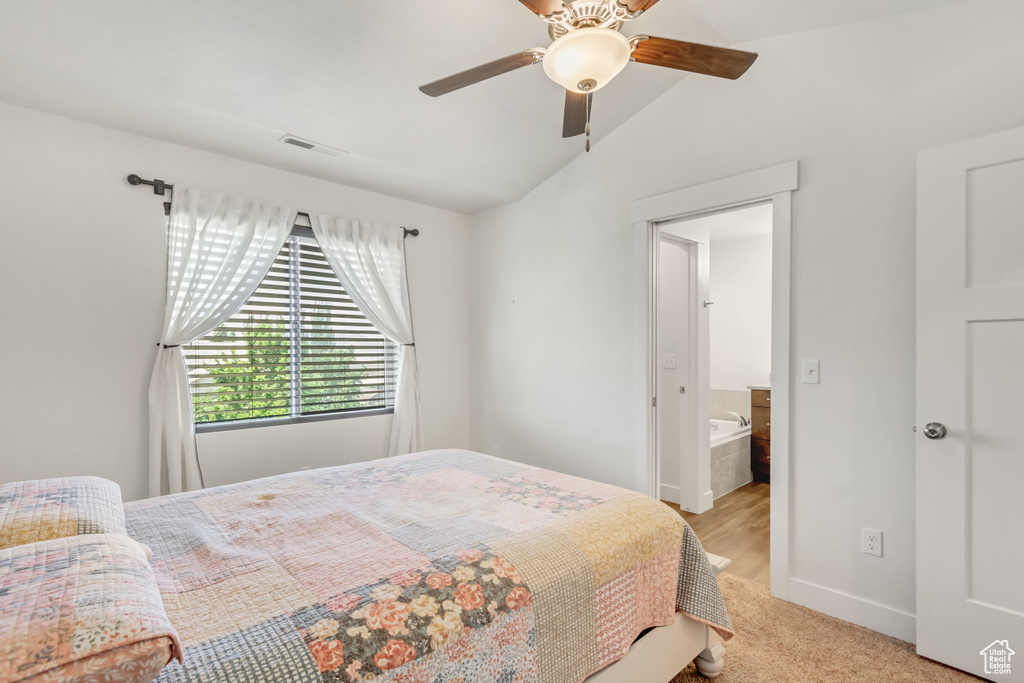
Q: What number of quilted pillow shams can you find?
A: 2